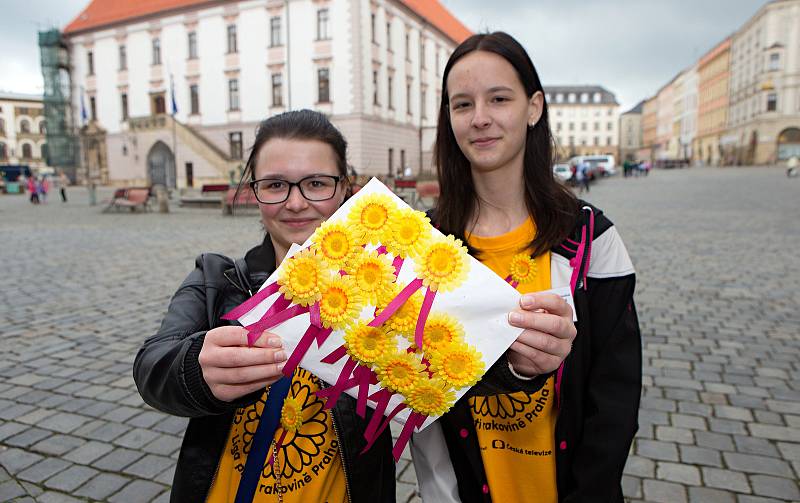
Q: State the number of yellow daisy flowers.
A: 15